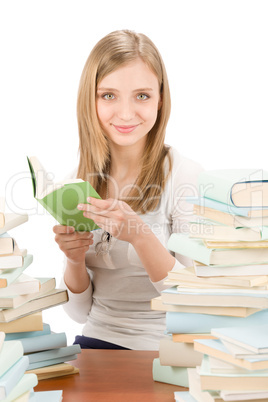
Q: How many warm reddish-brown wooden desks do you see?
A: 1